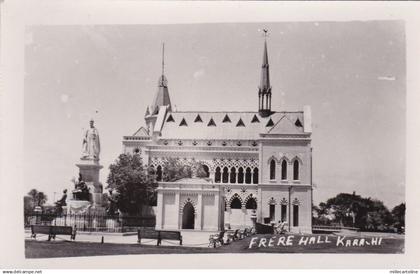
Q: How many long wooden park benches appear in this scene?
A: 2